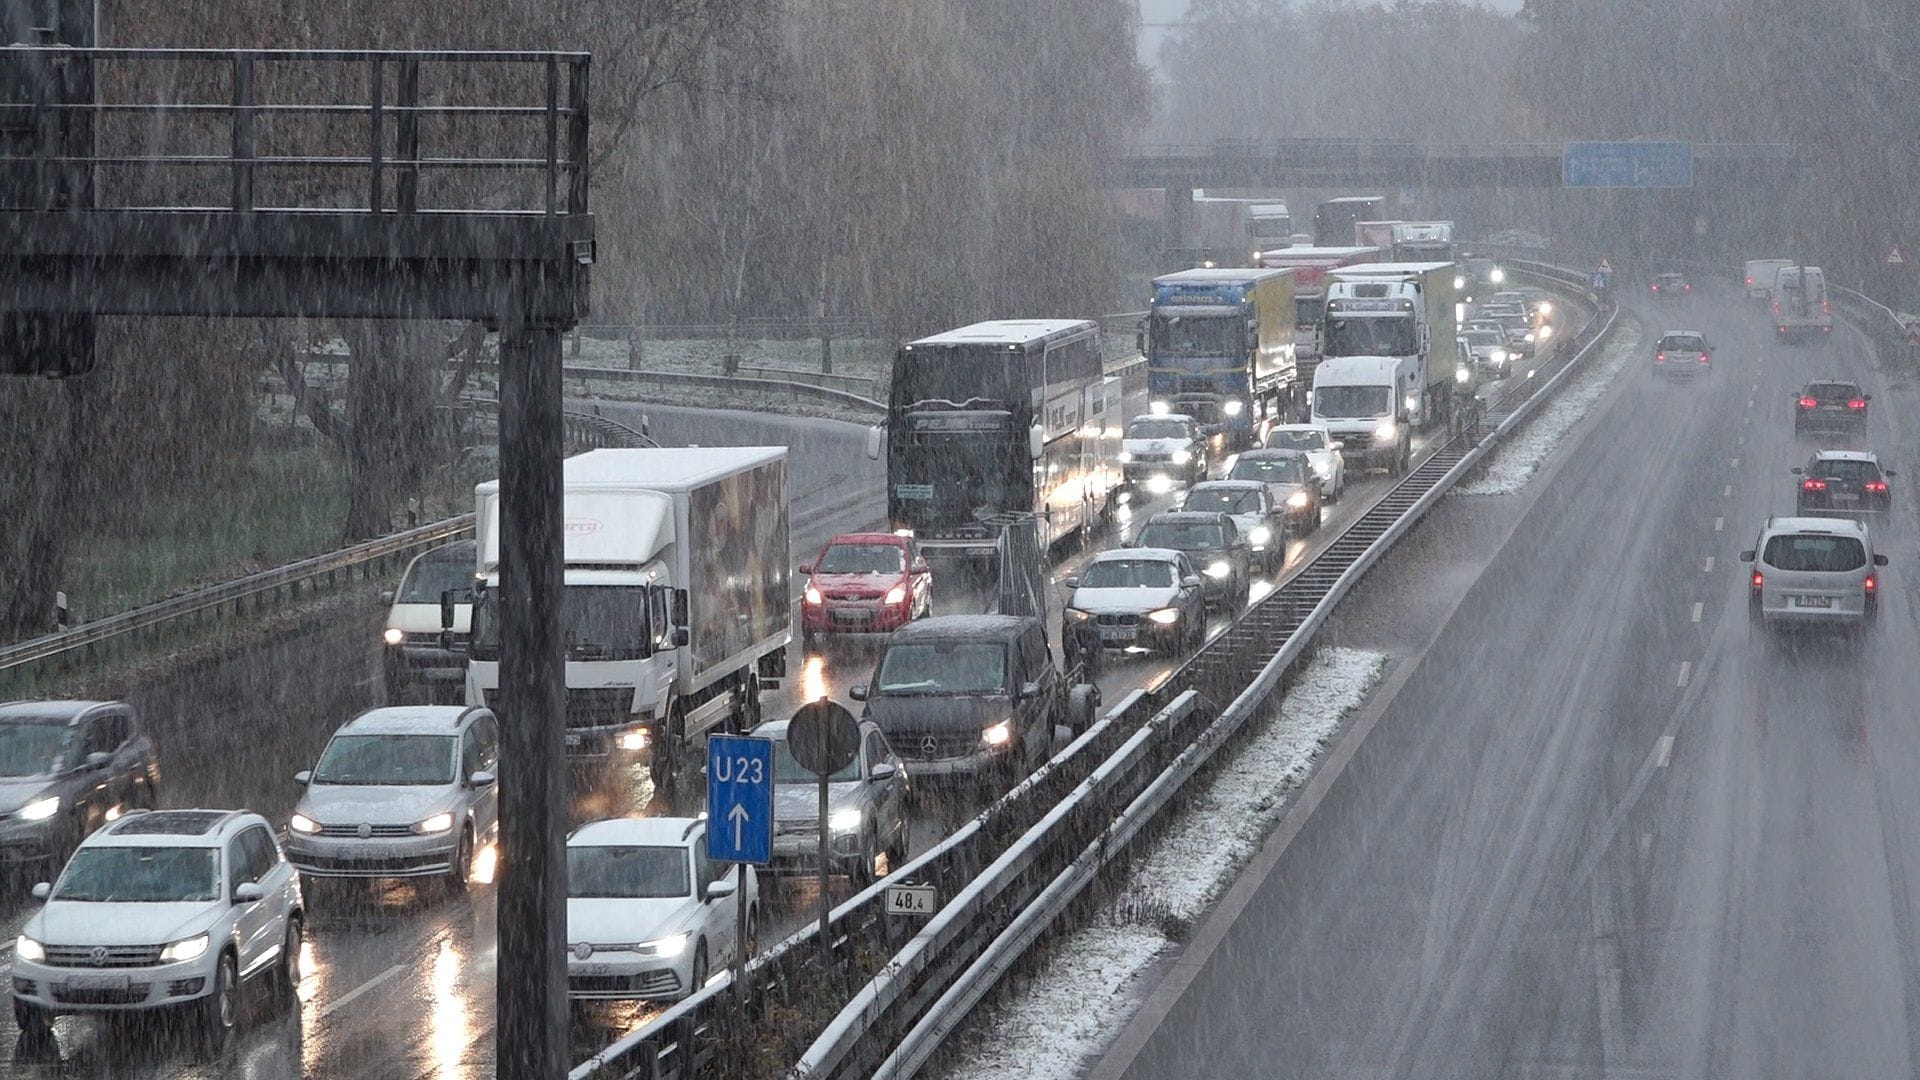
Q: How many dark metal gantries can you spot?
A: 1